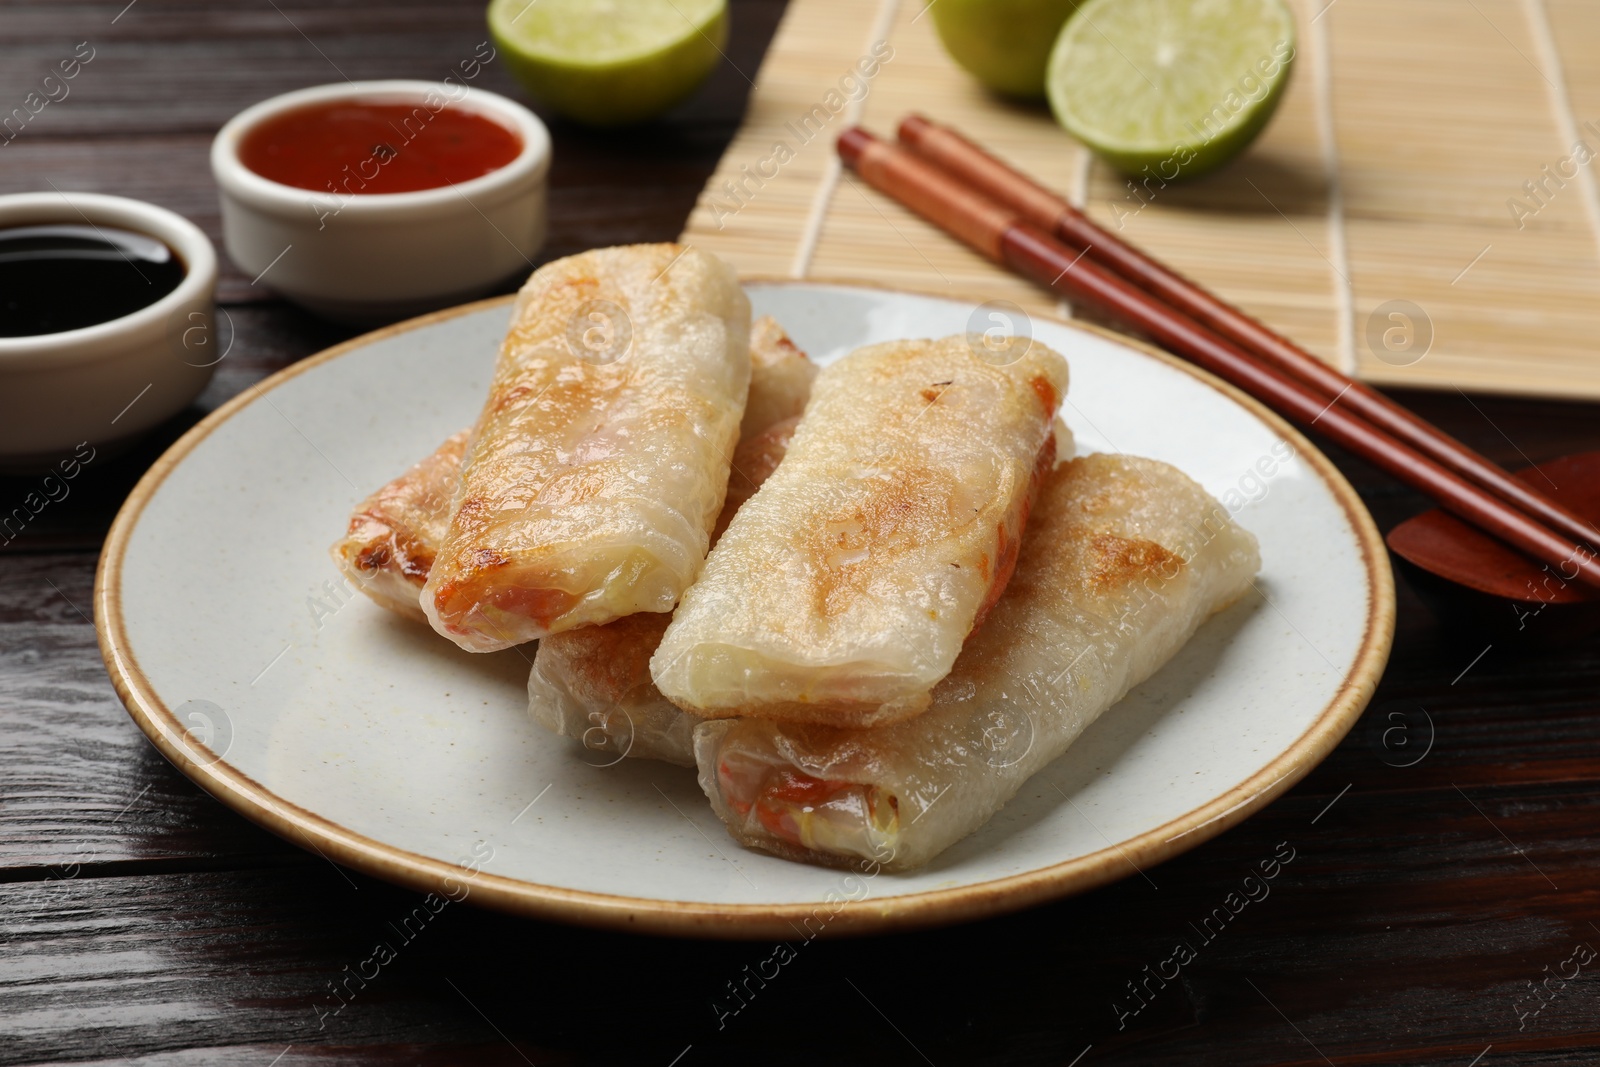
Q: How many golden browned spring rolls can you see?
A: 5